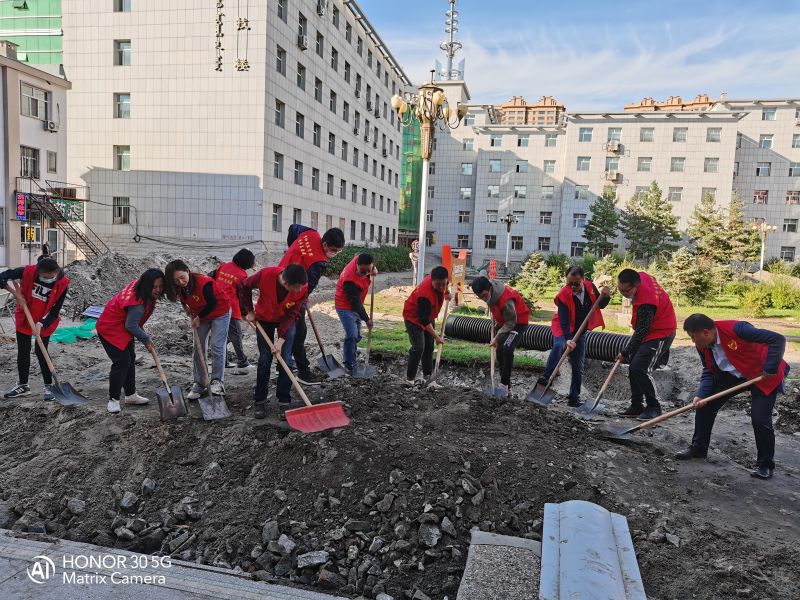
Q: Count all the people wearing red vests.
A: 12